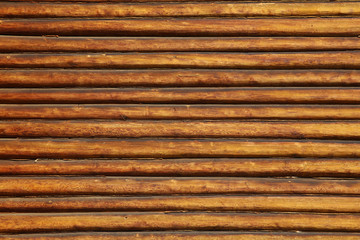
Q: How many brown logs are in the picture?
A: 14